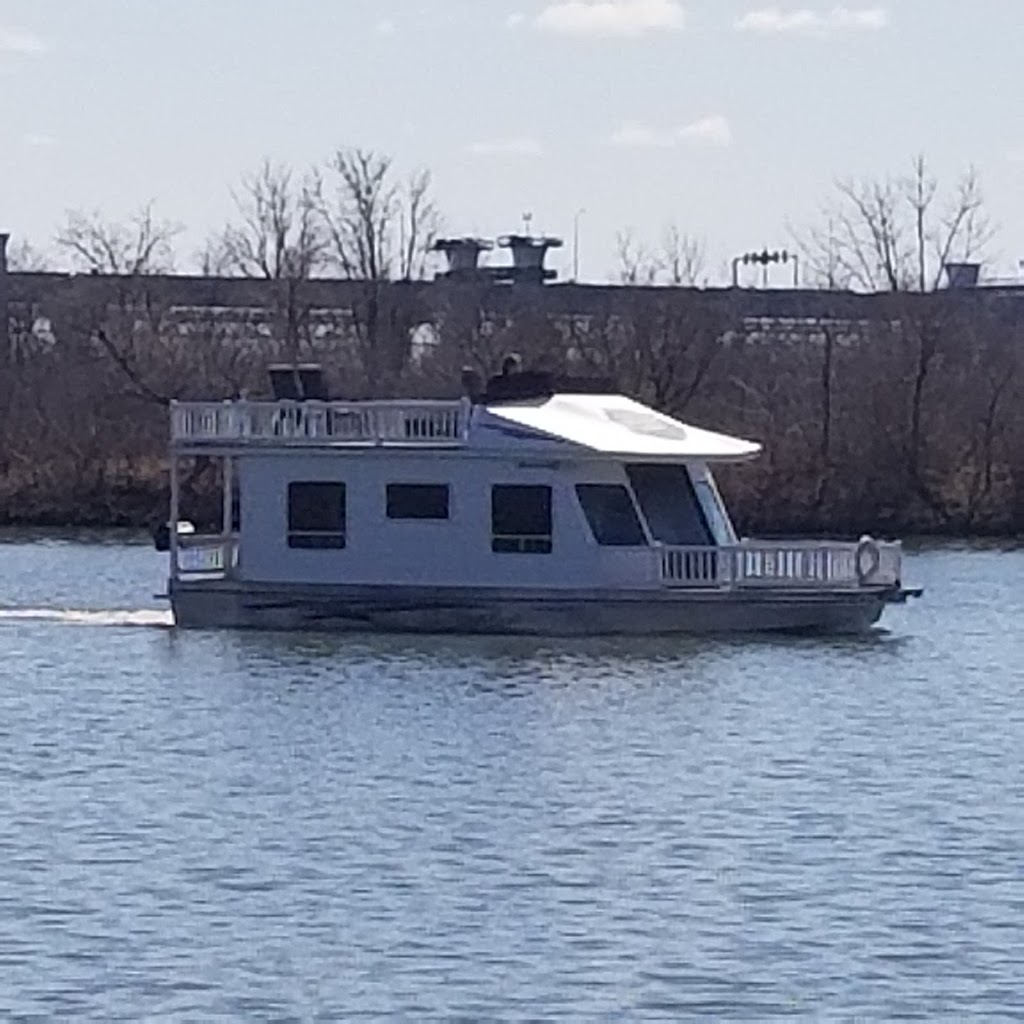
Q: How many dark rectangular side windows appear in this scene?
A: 3